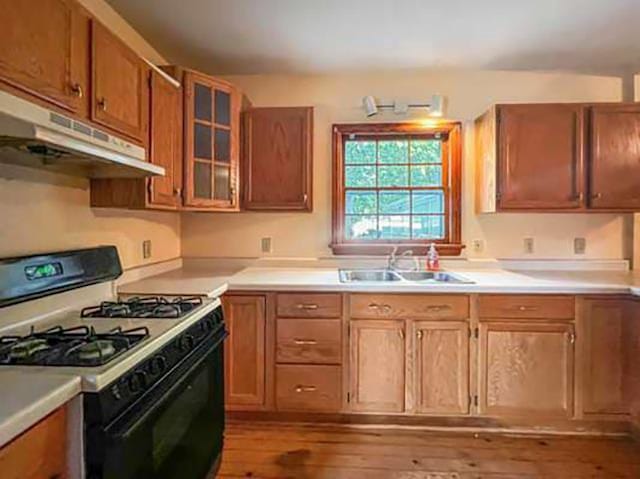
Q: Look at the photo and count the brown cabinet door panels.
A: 12